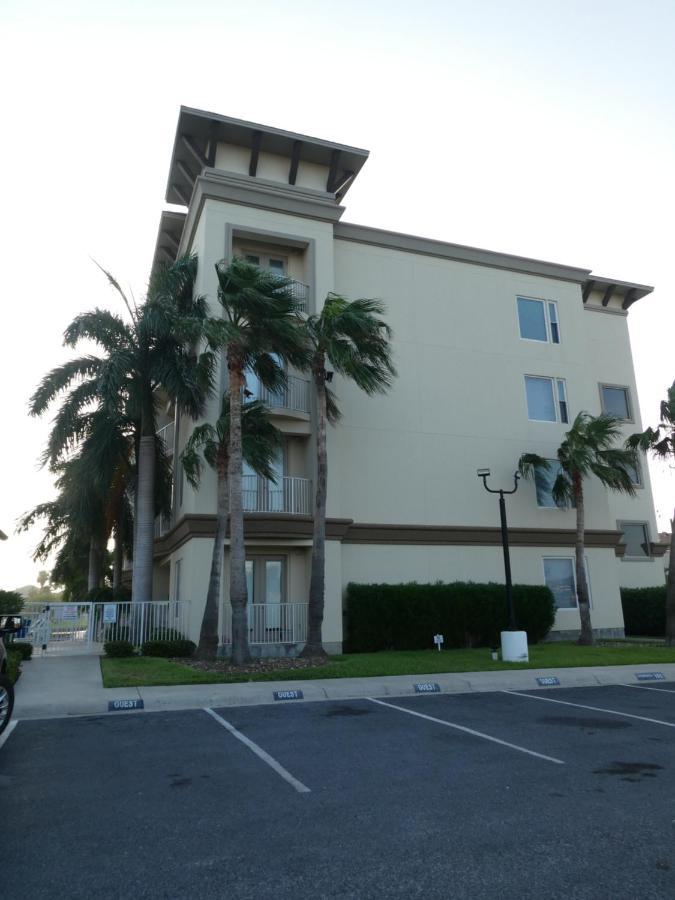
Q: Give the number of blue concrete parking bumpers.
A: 5